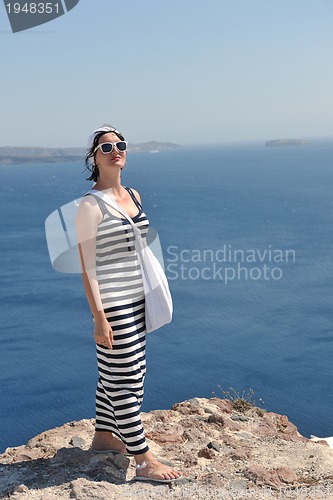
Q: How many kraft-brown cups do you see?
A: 0